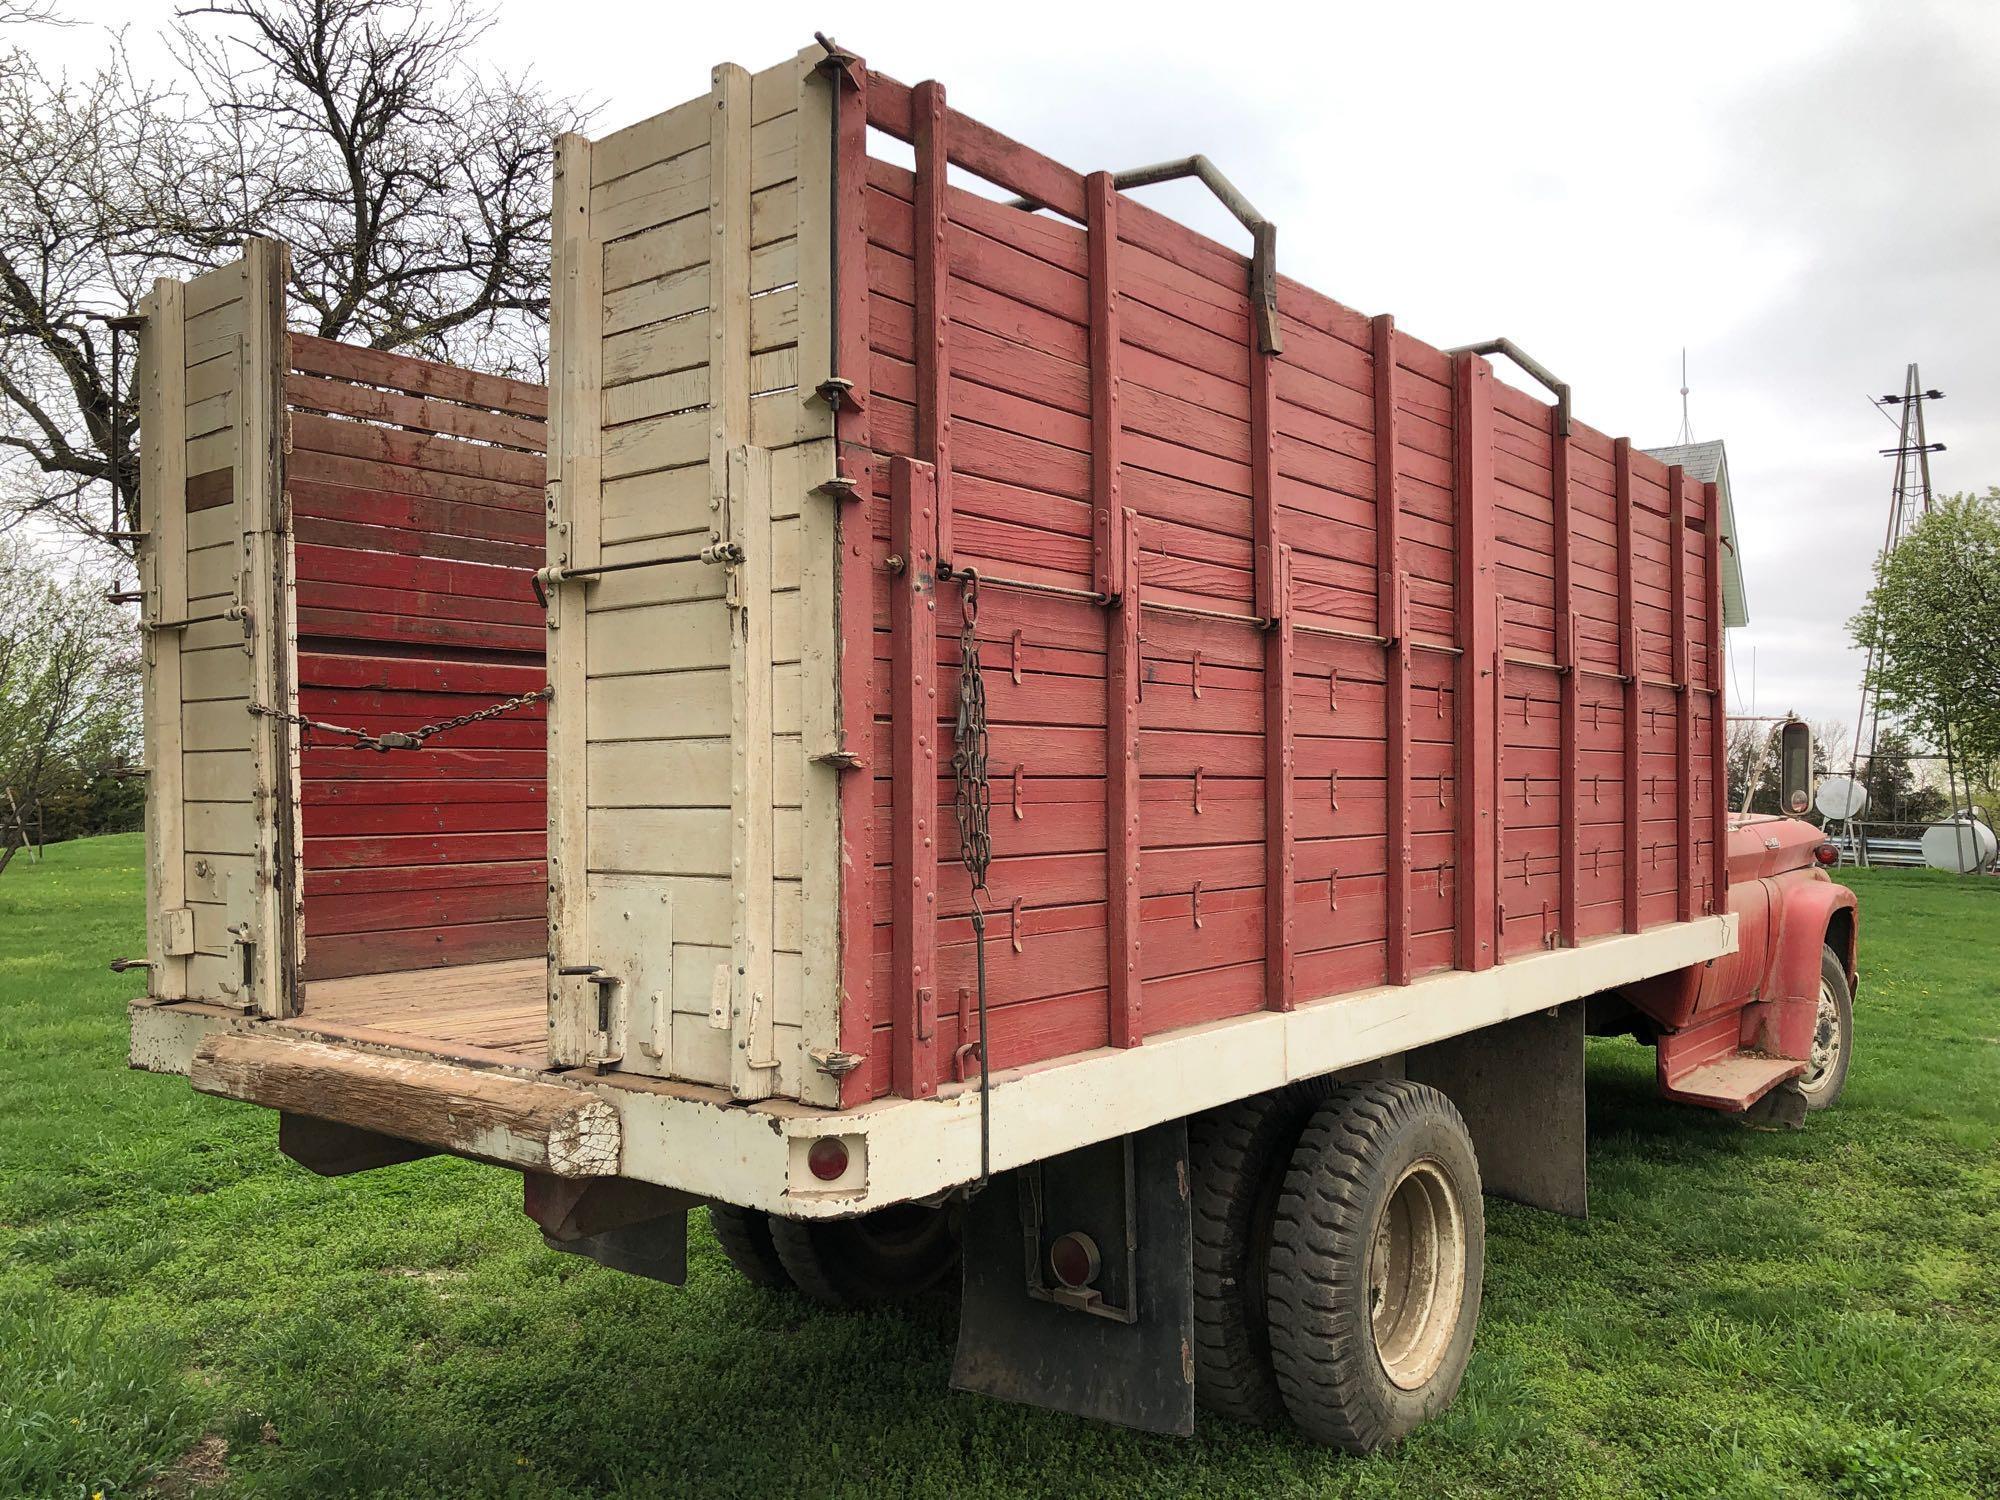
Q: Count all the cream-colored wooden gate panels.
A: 2